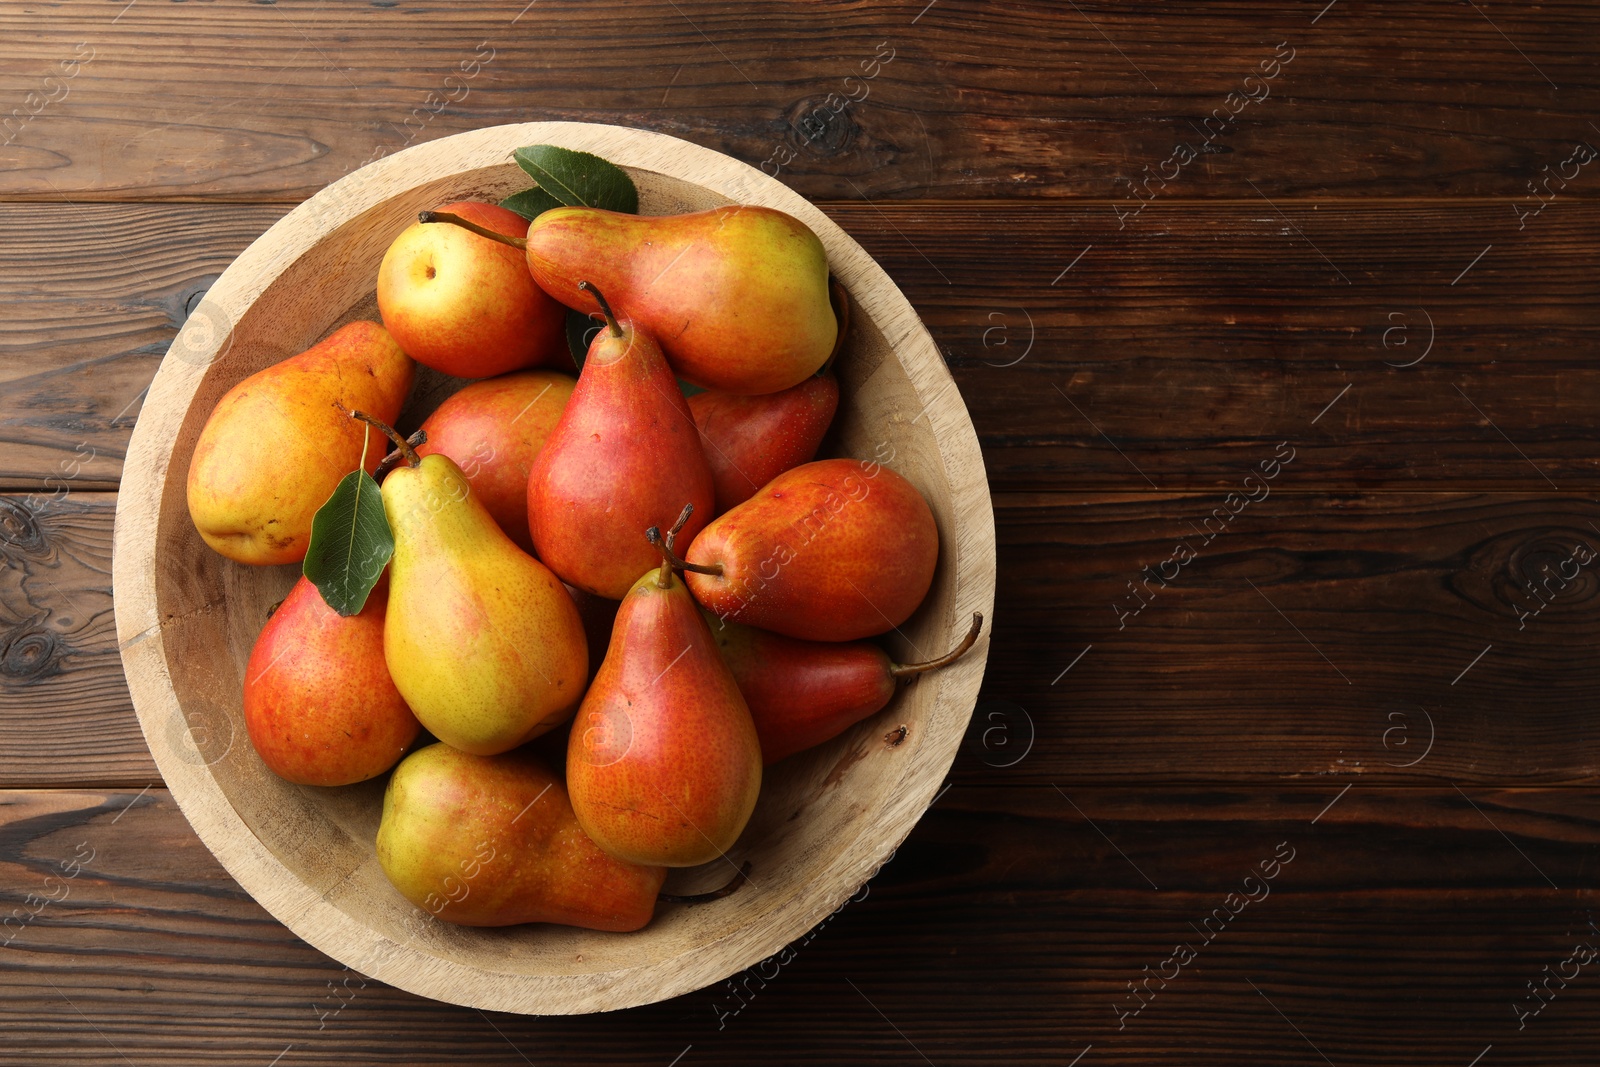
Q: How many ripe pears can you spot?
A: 12